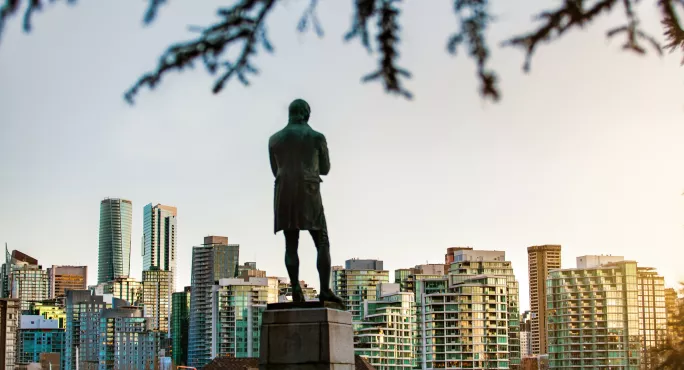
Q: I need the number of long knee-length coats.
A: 1